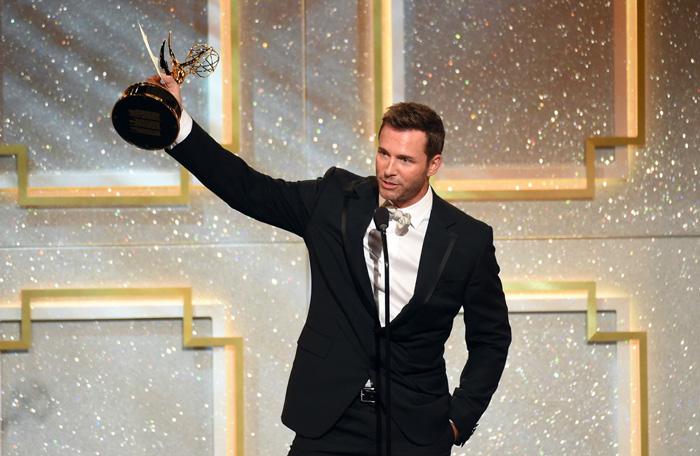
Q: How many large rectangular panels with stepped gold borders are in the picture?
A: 4